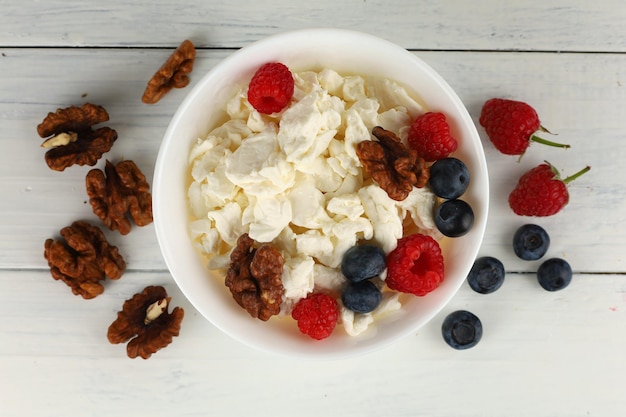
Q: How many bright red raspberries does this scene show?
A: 6